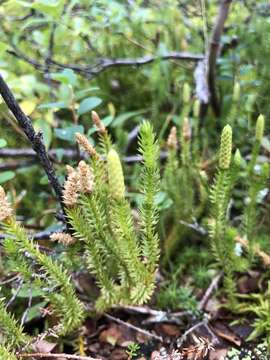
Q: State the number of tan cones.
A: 8